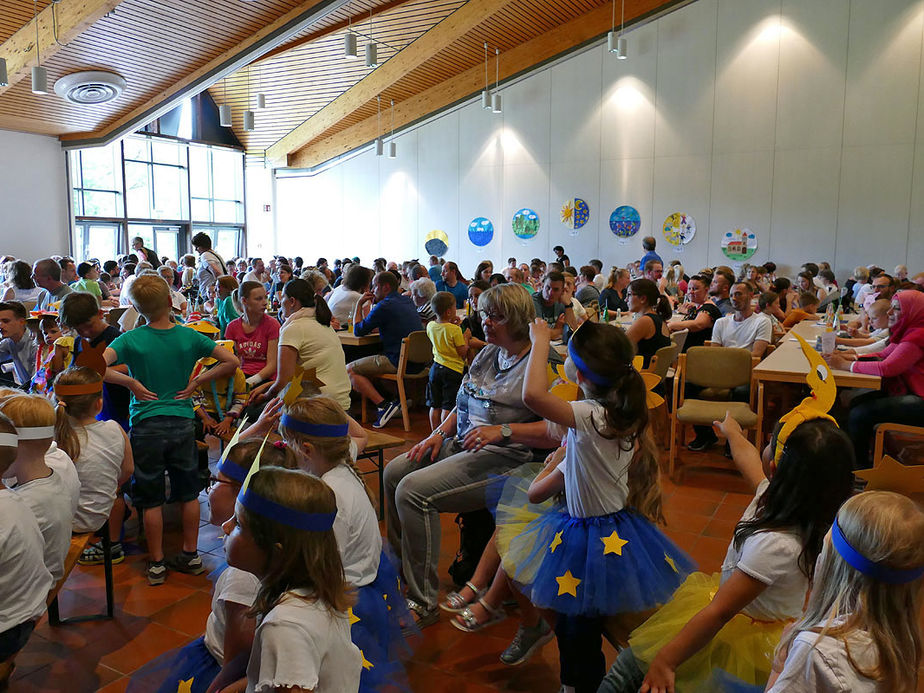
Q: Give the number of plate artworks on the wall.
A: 7